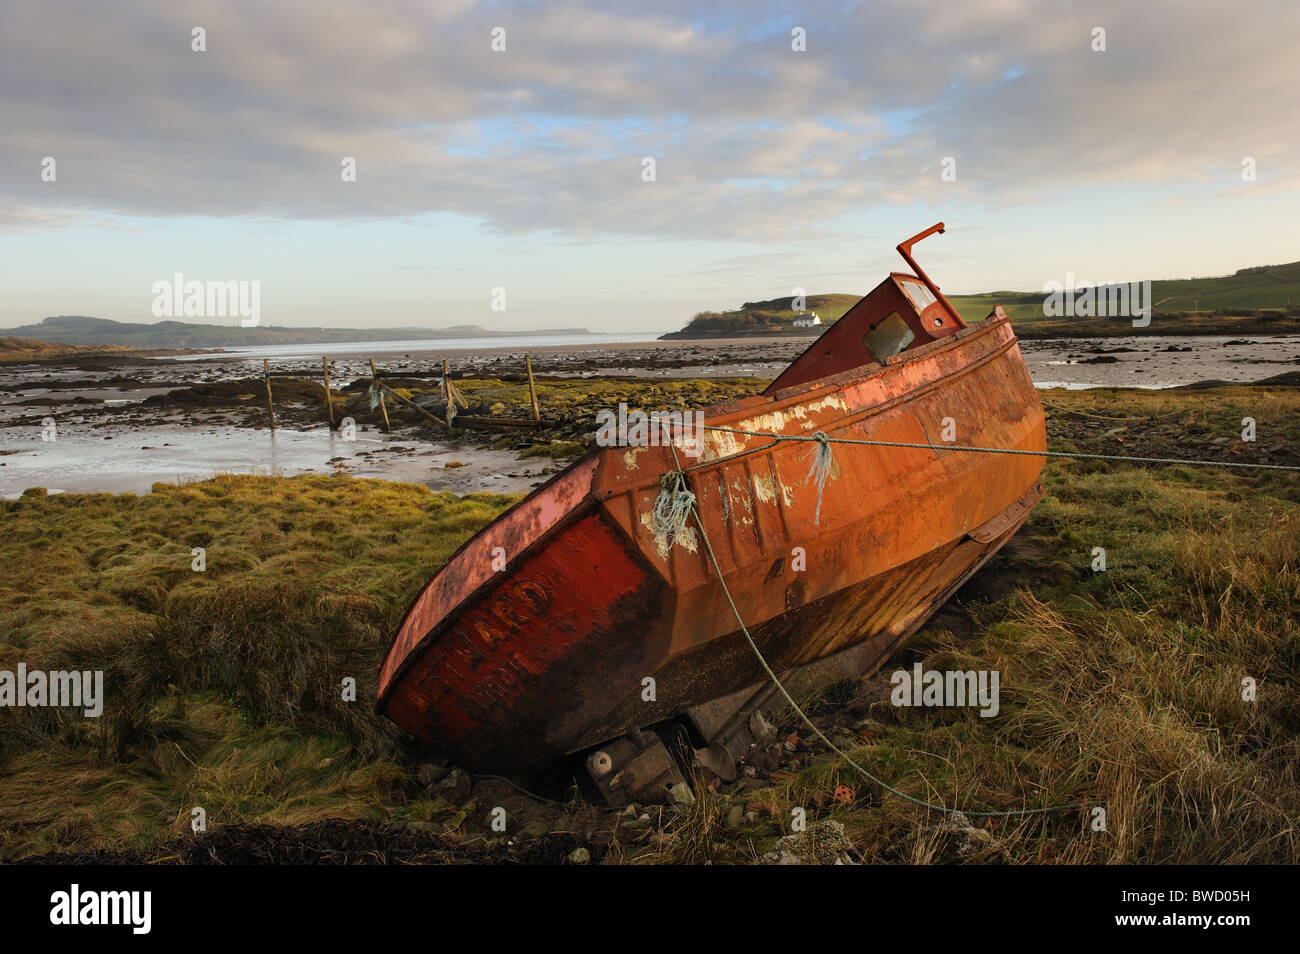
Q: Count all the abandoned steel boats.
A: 1